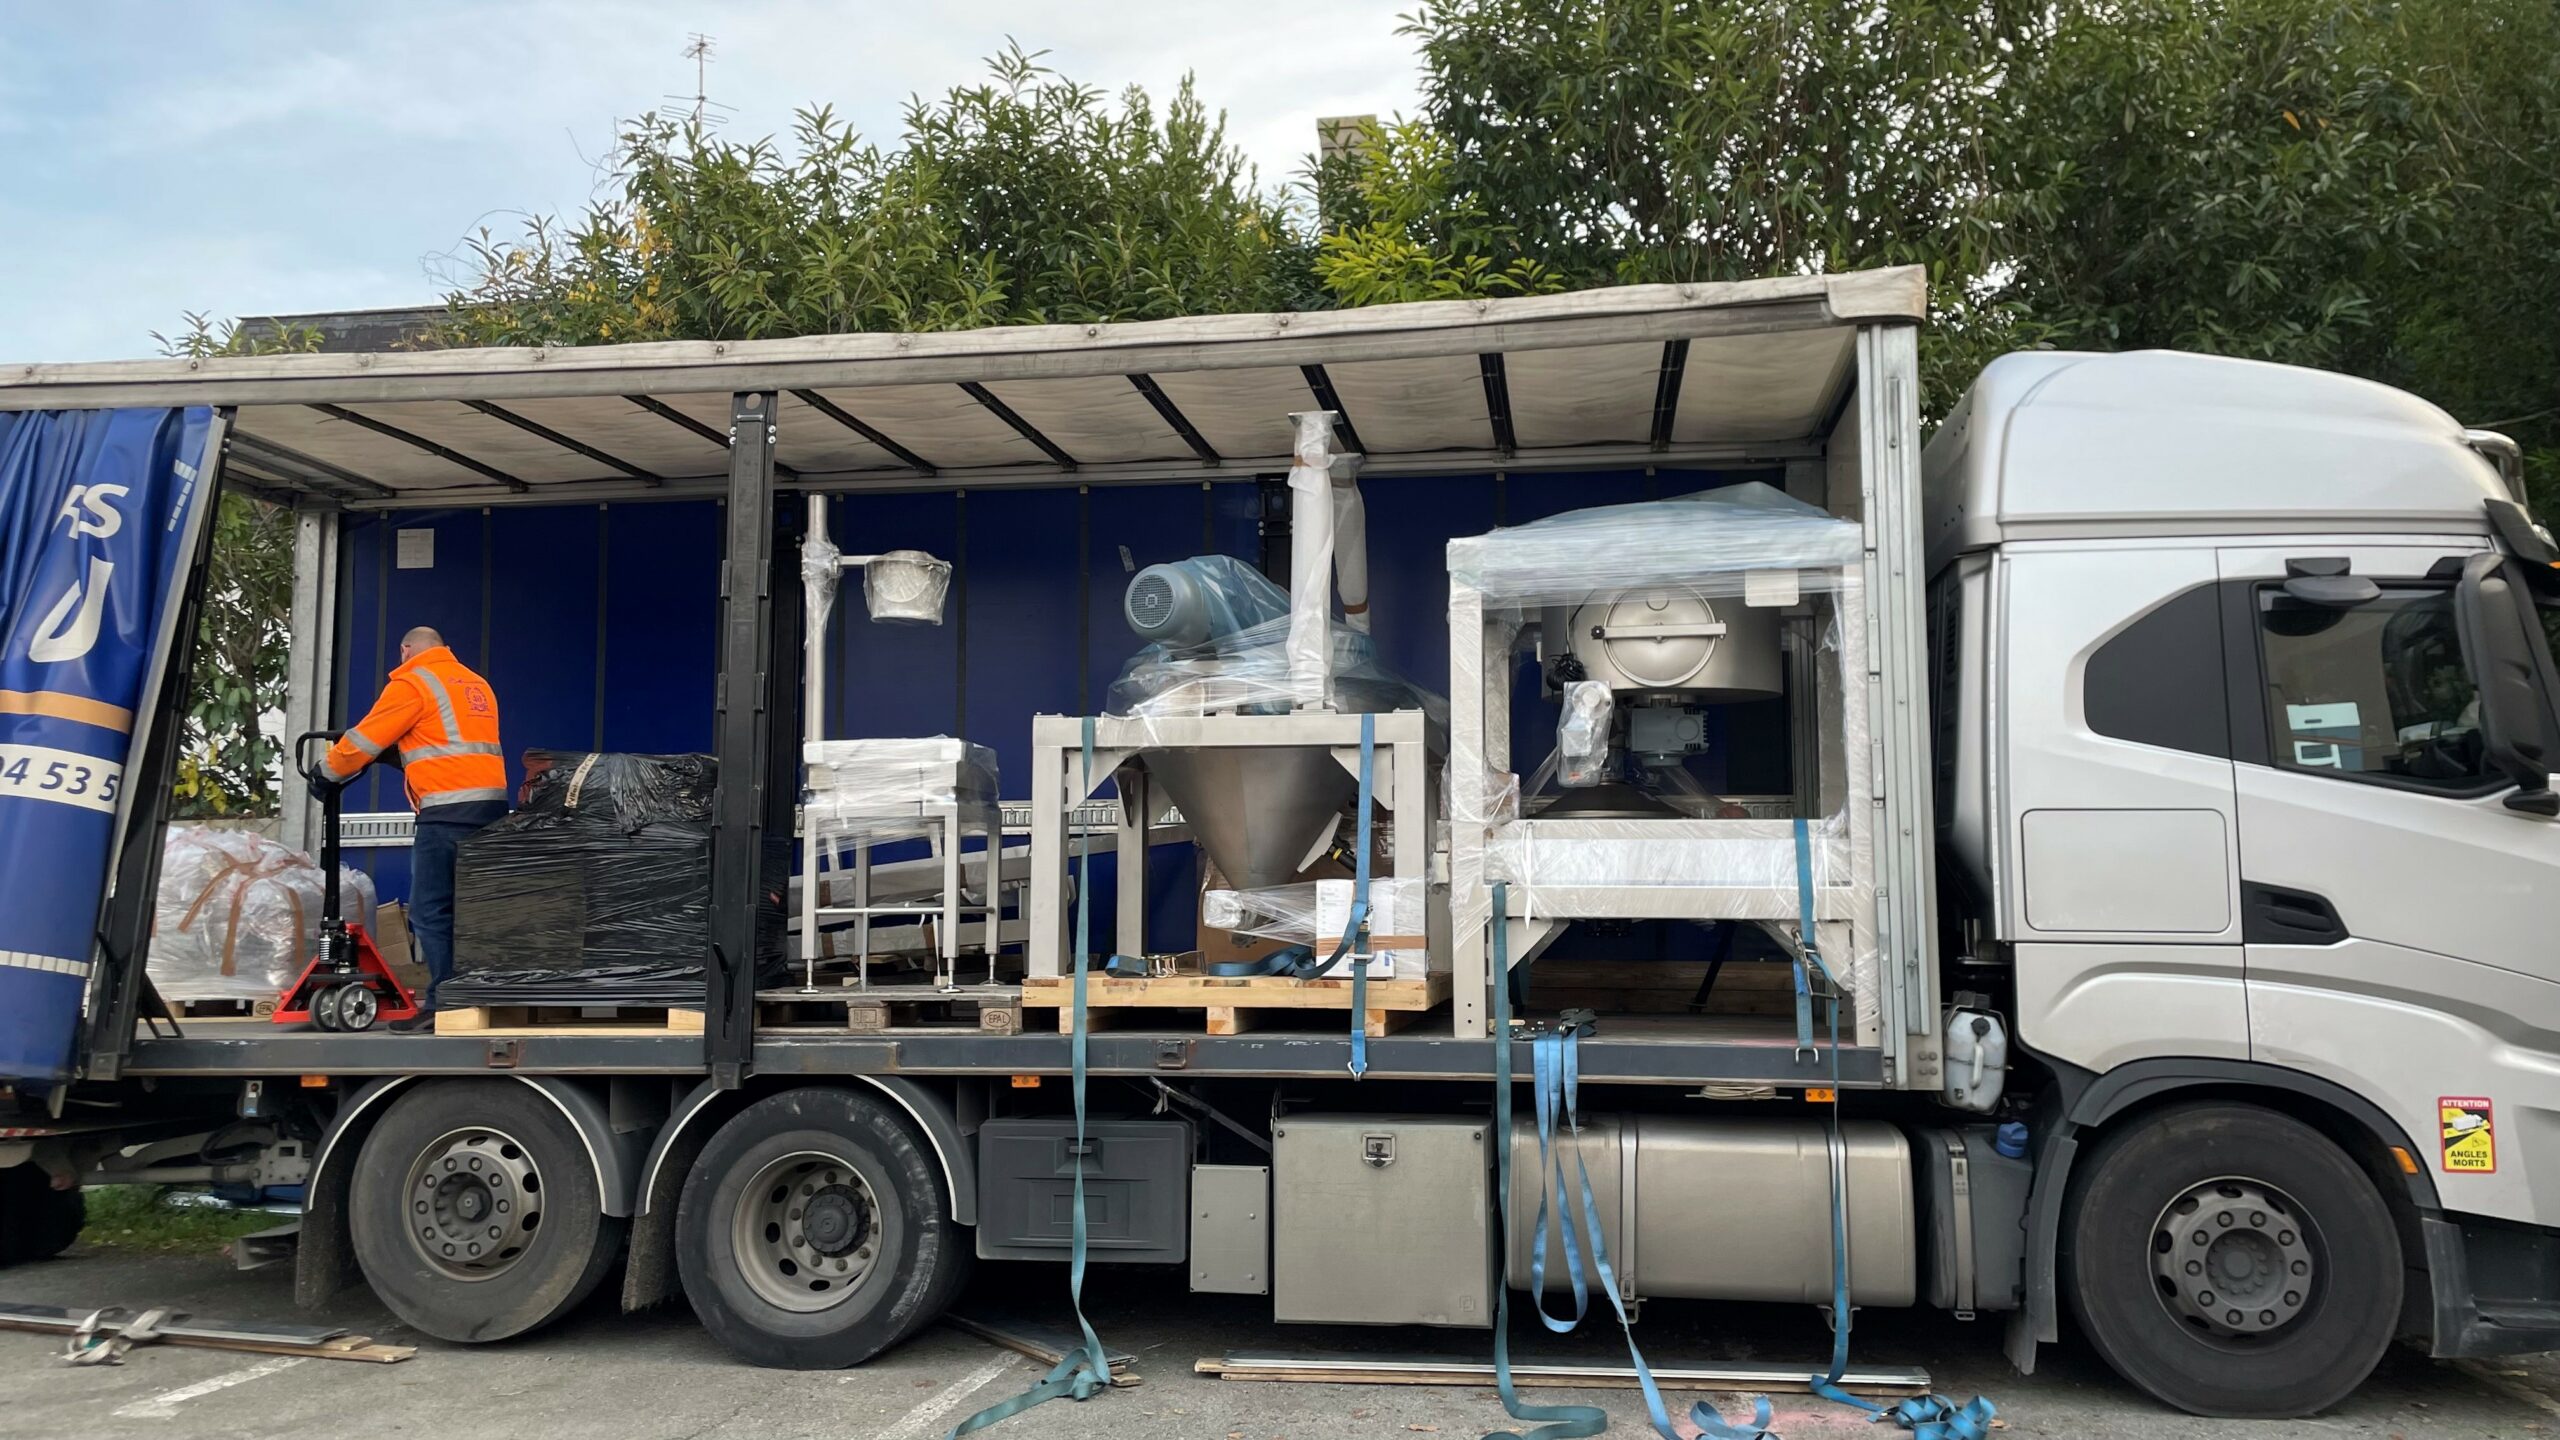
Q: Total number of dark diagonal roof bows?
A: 9